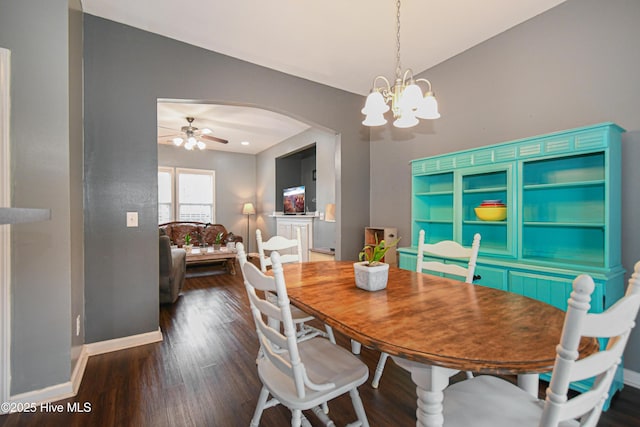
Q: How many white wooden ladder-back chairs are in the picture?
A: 4